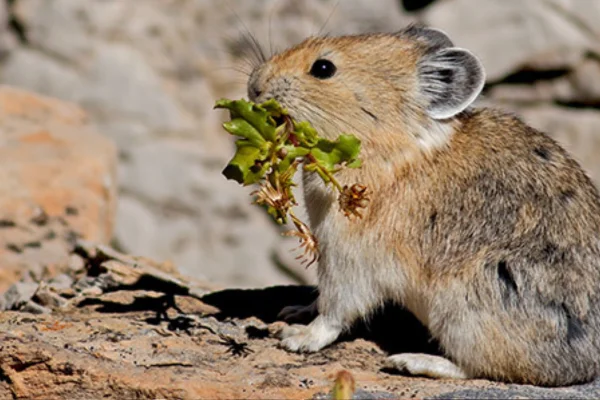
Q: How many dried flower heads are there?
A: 3